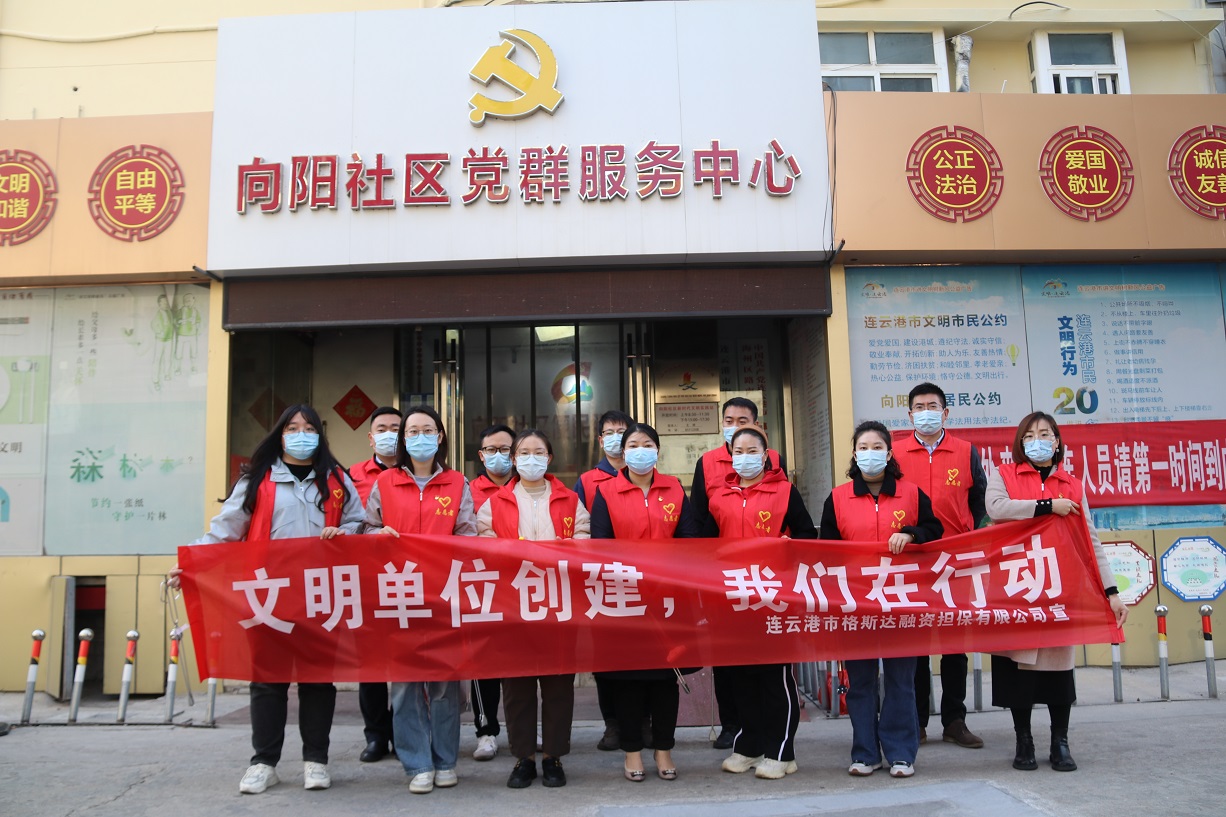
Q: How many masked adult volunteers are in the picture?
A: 12